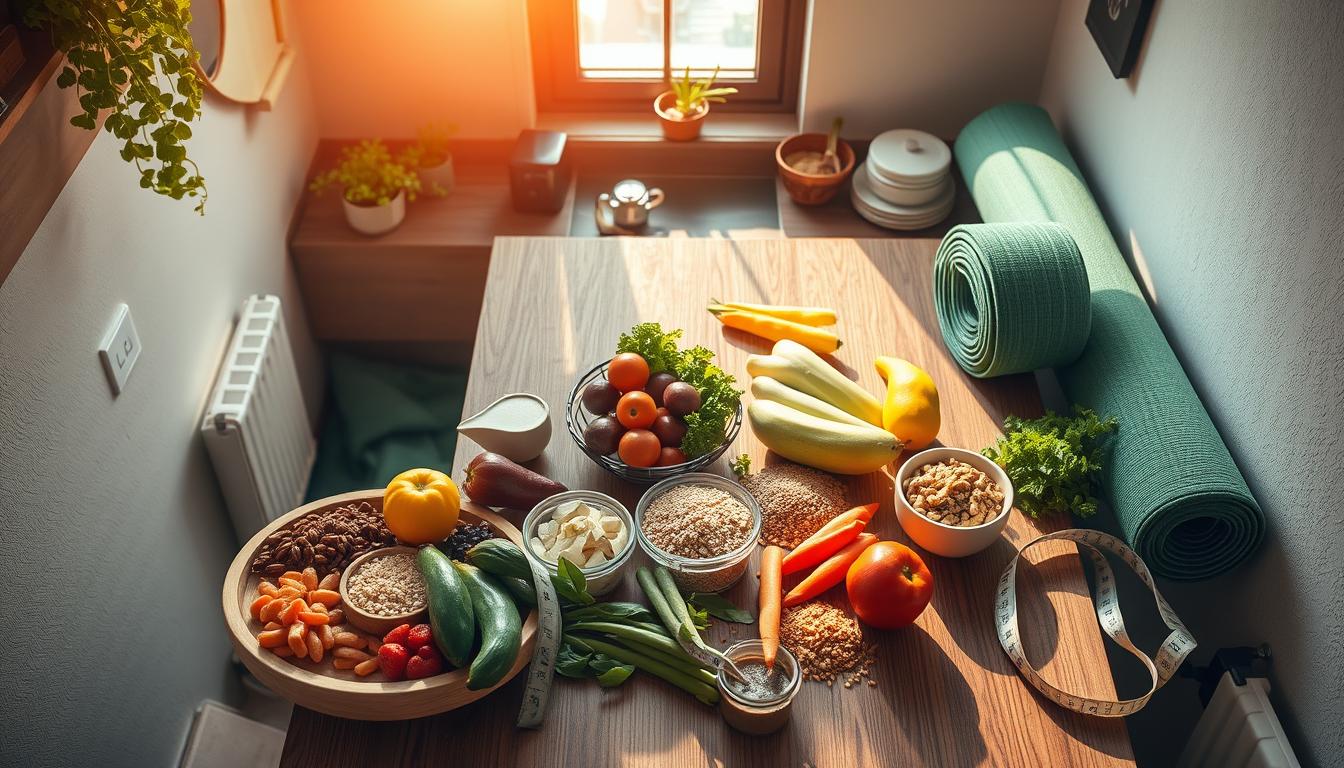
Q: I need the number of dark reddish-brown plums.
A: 5